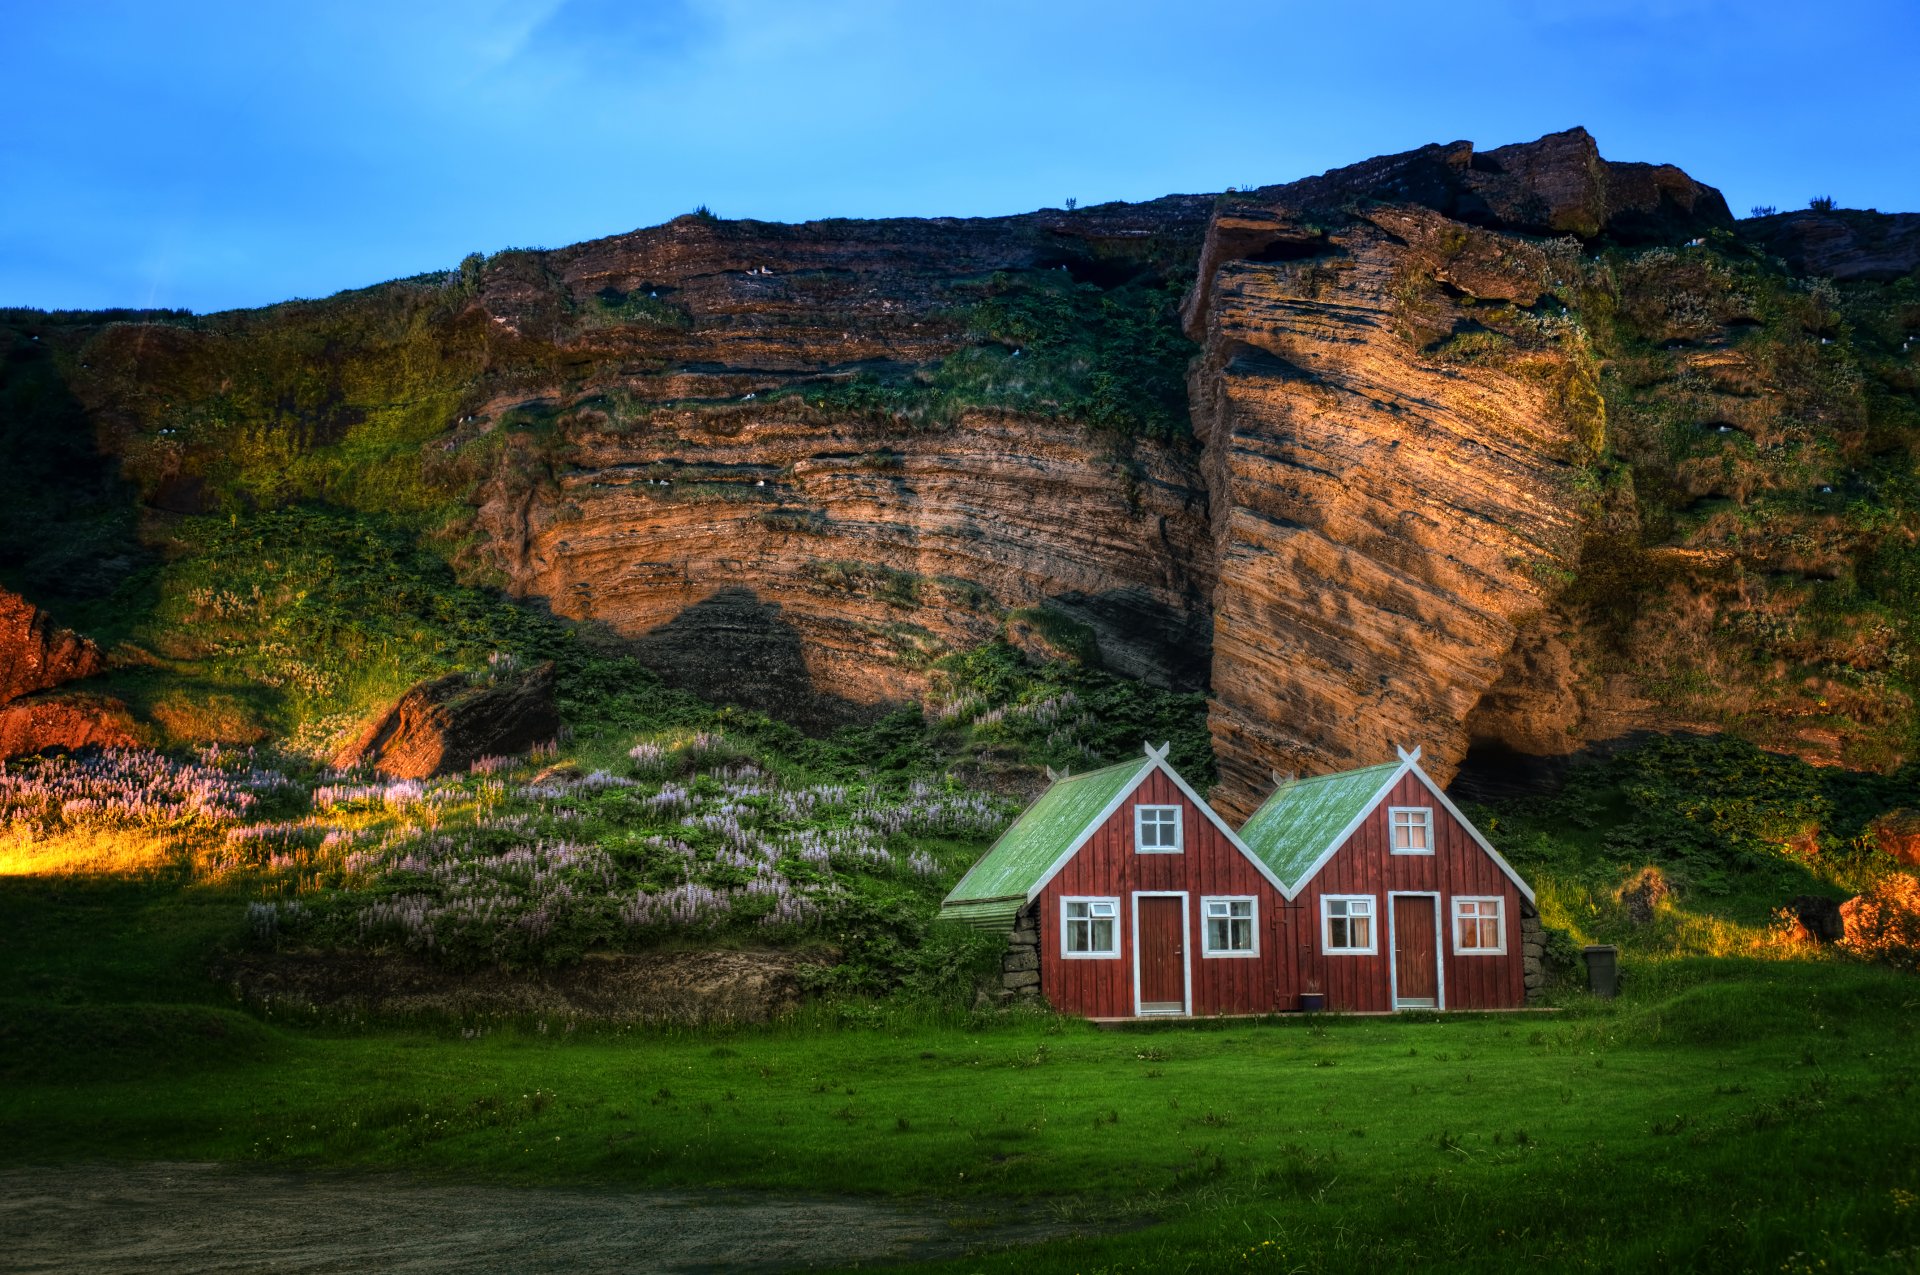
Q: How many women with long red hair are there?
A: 0